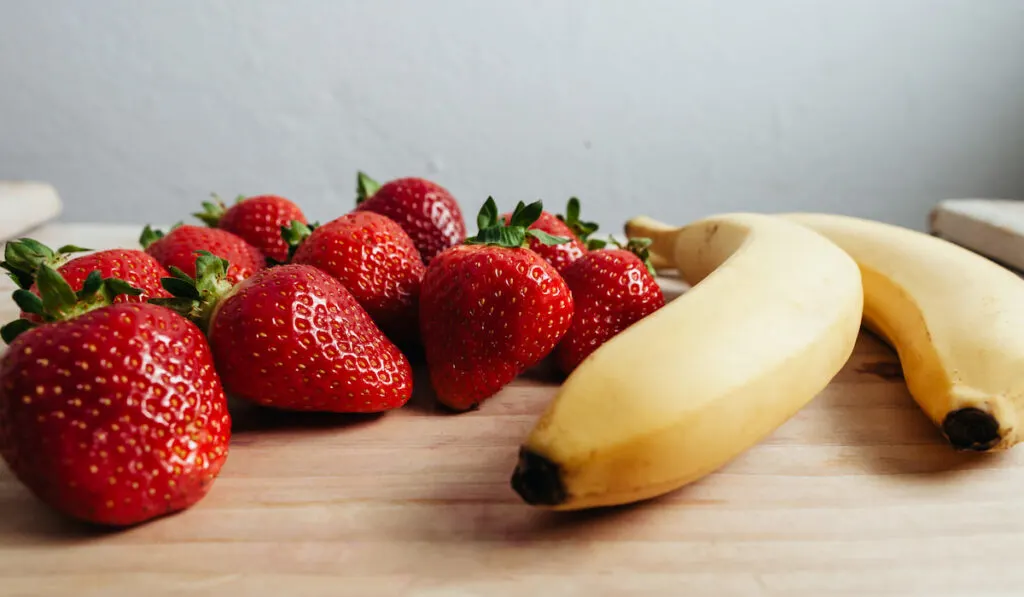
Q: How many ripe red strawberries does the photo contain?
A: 10